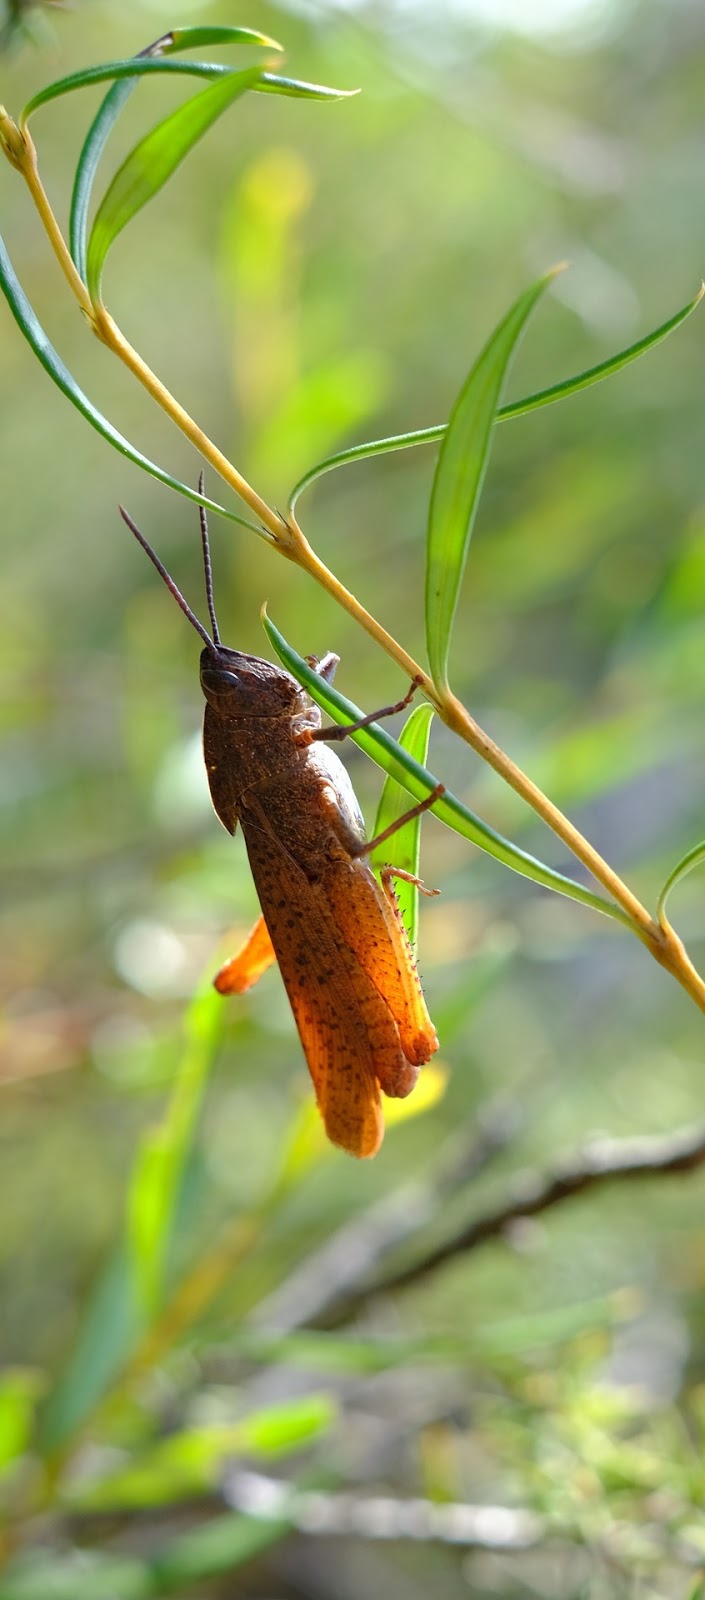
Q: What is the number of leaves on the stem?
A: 9